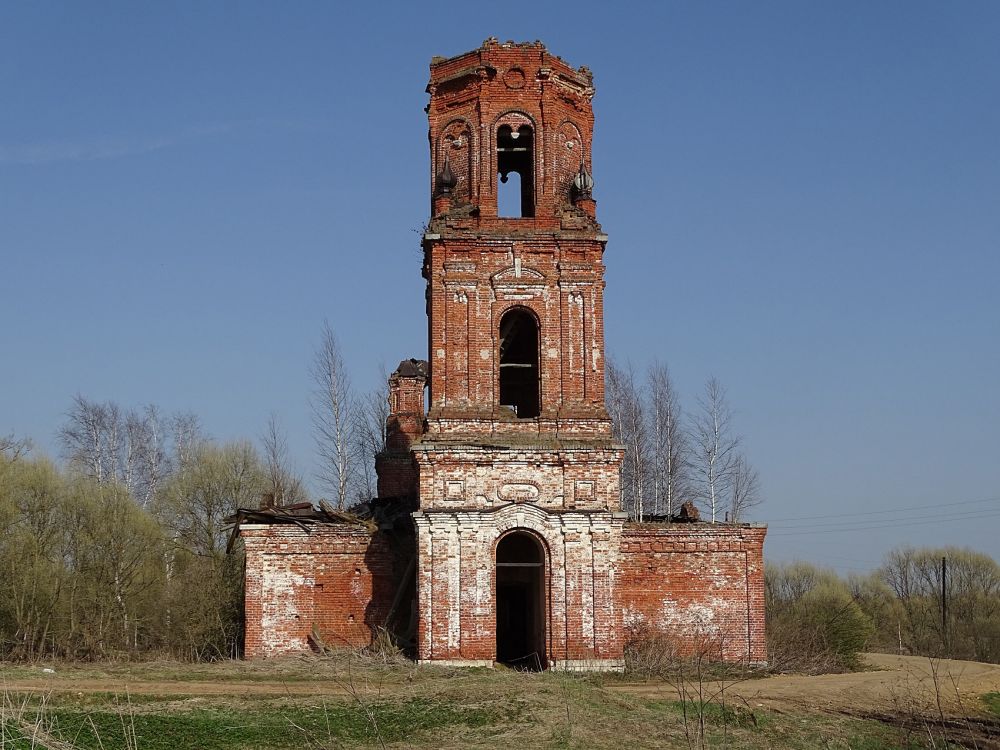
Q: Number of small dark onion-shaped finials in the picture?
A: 2